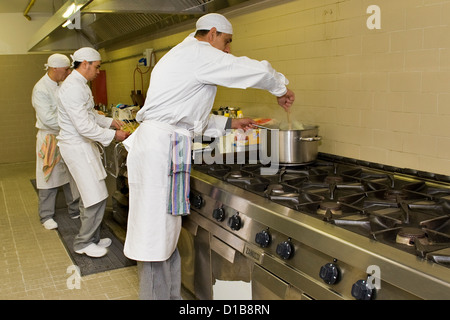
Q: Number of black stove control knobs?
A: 7